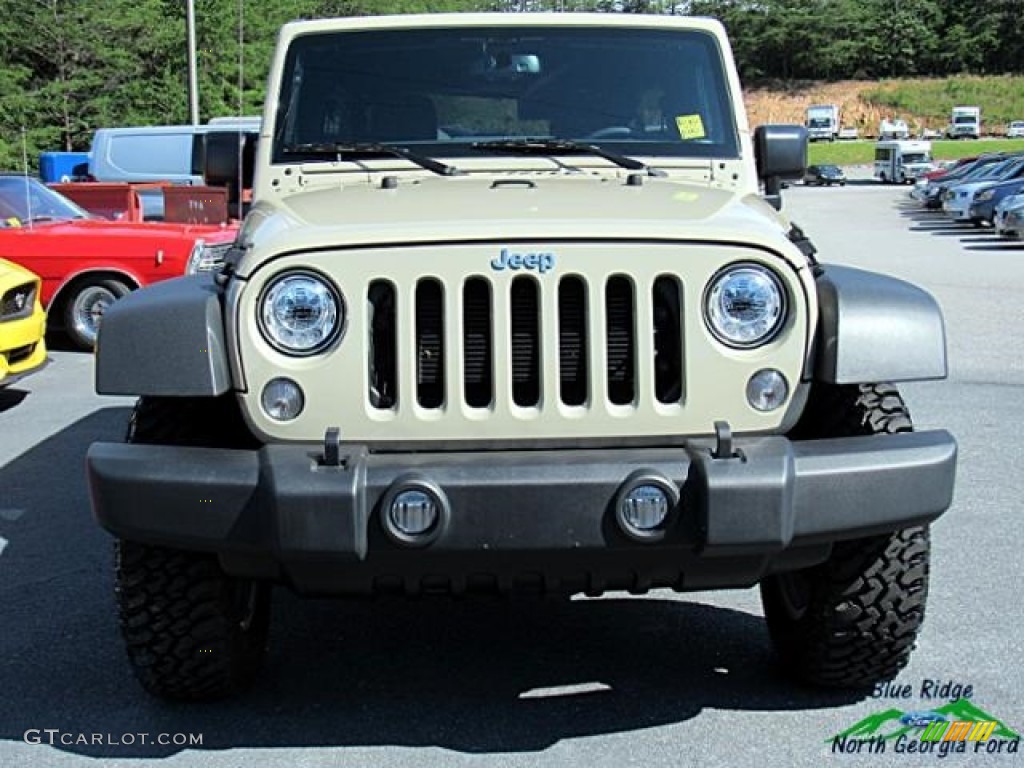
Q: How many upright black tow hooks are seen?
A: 2